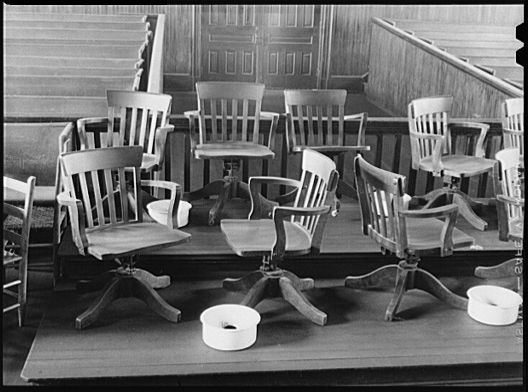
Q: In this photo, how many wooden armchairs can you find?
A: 9